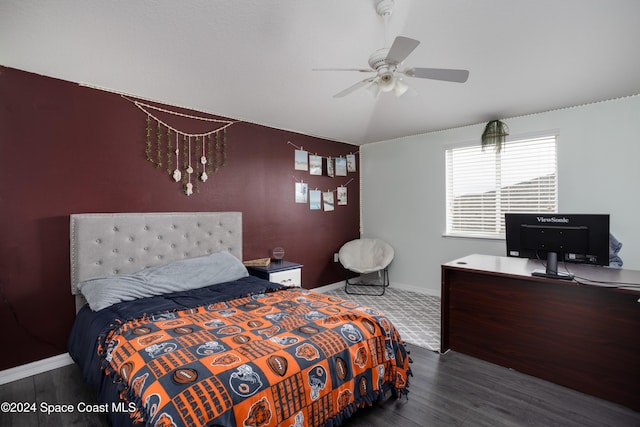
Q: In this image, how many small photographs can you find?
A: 9